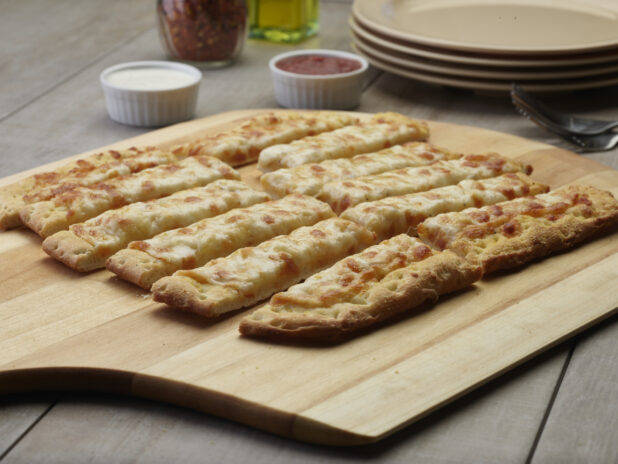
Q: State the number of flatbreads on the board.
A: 12